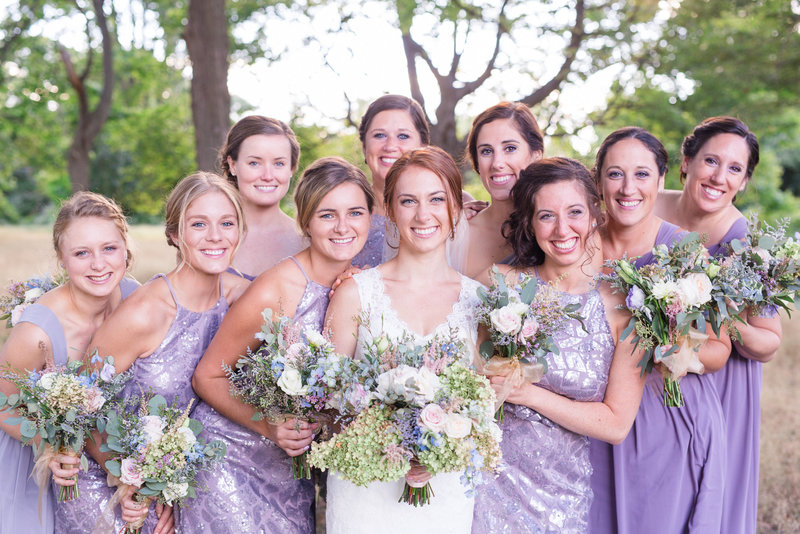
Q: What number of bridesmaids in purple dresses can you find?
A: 9